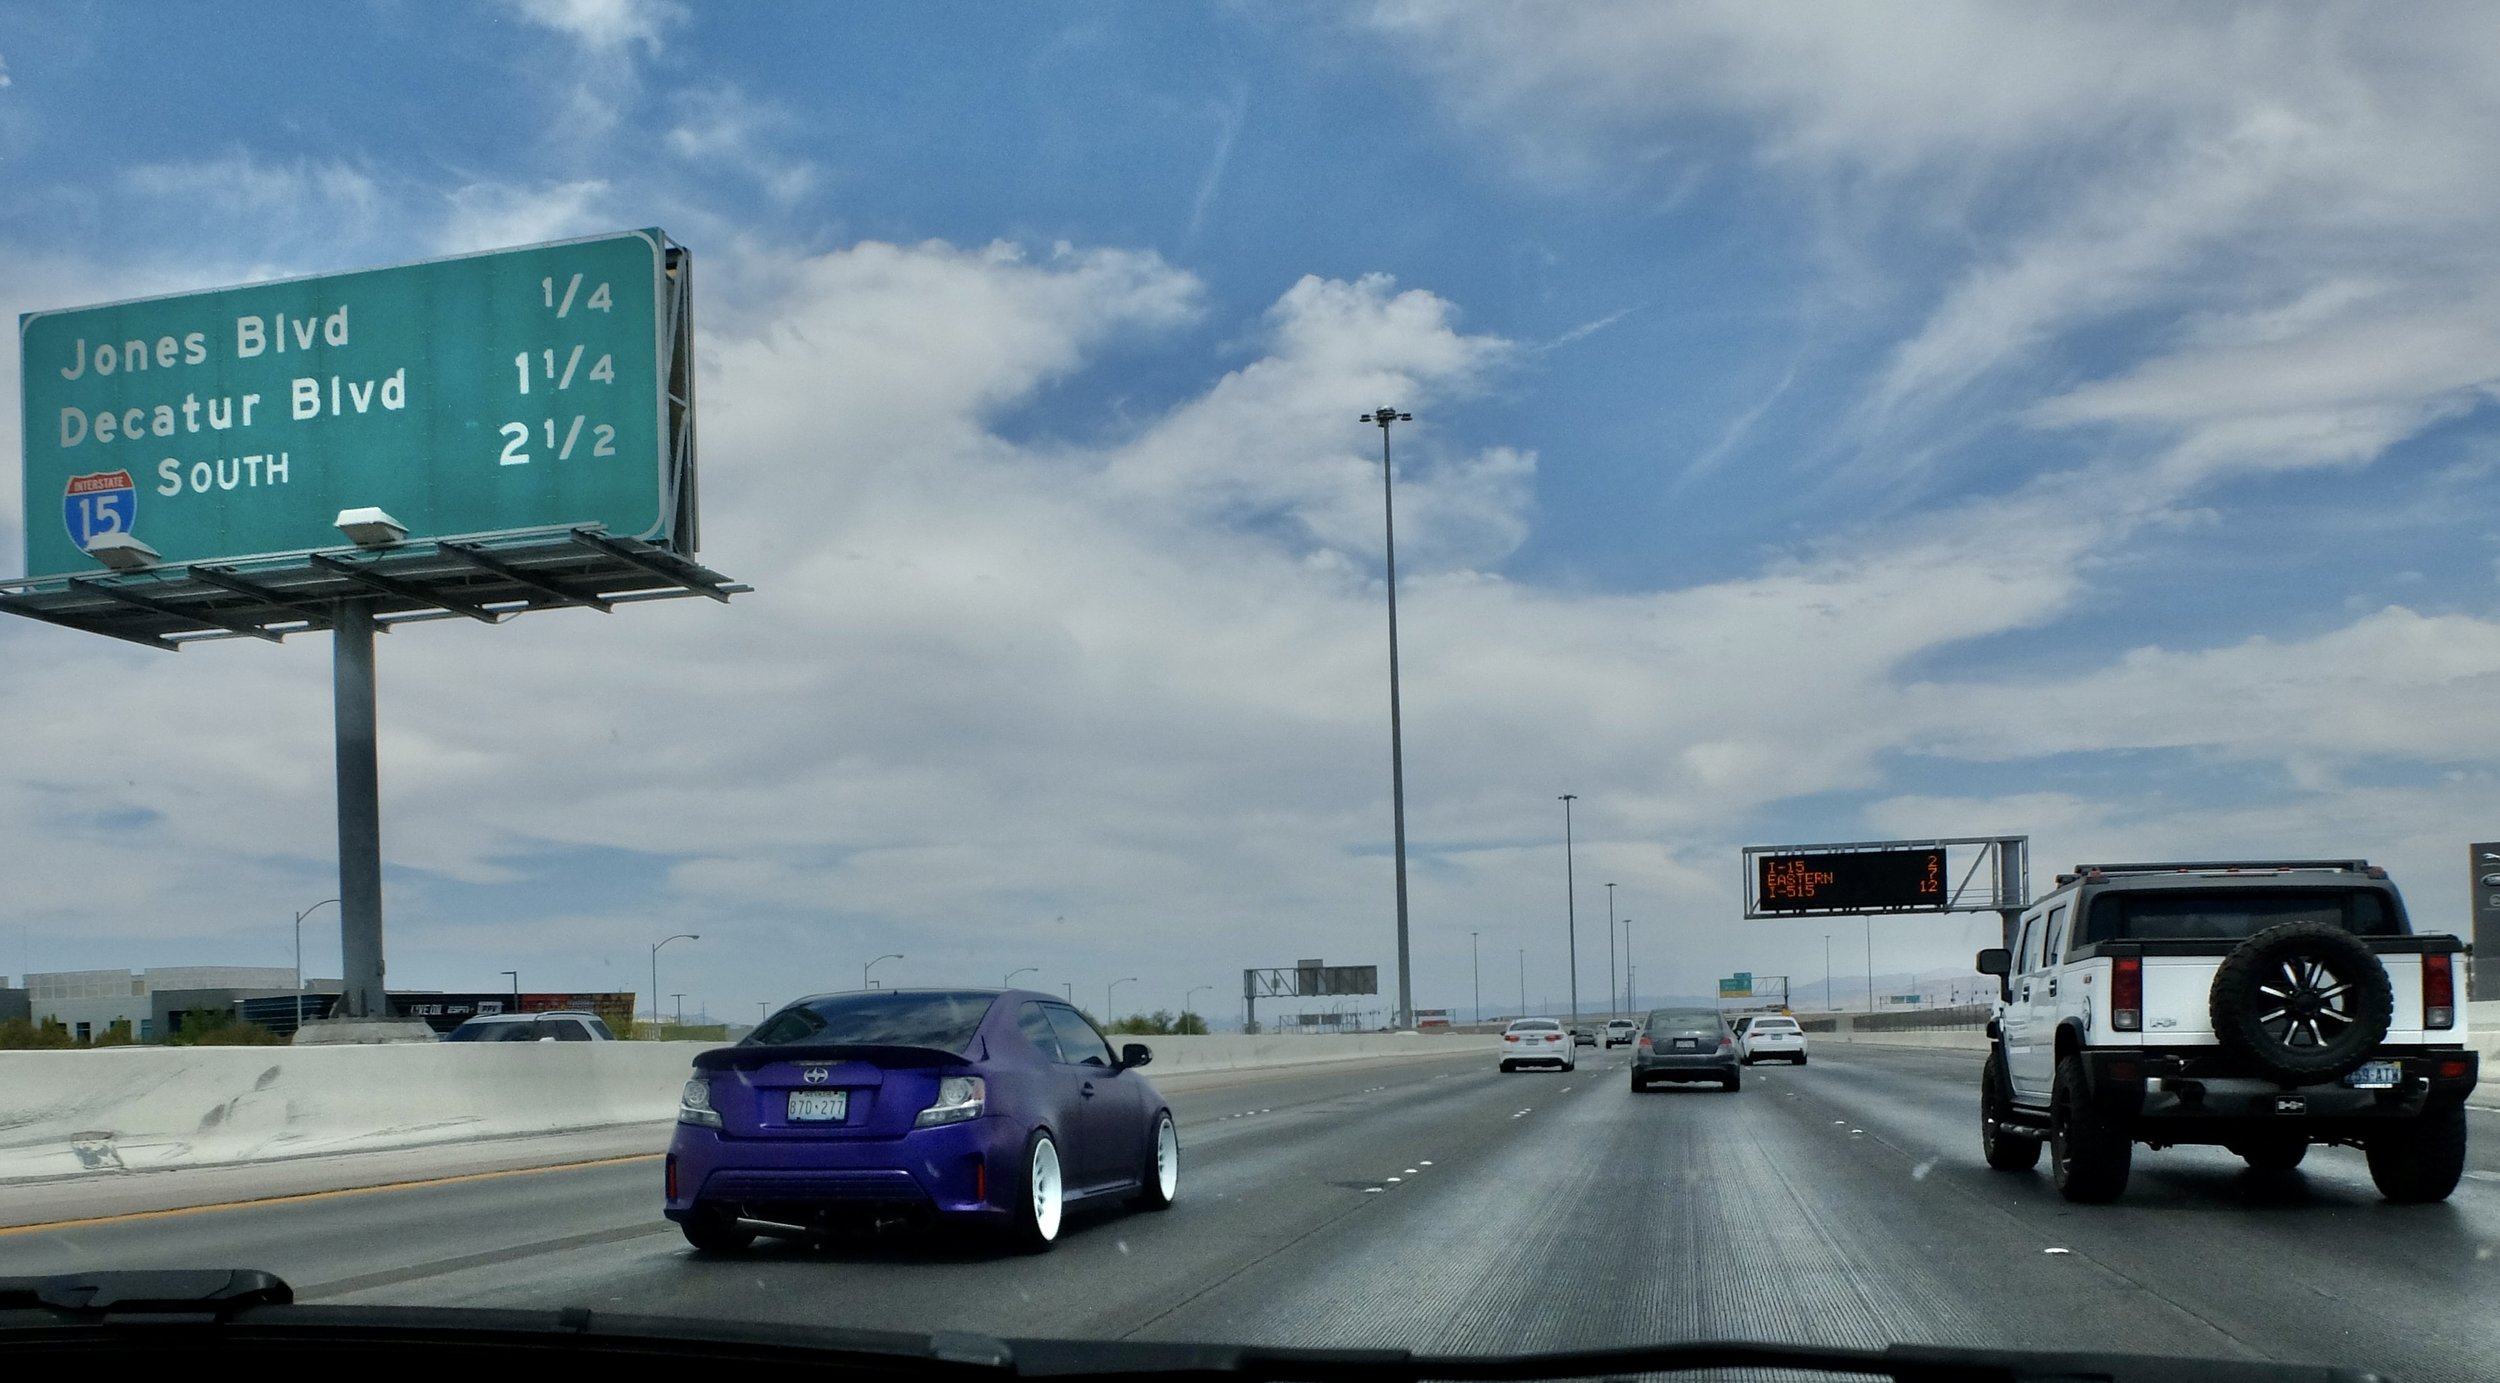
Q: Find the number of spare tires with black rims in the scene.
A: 1